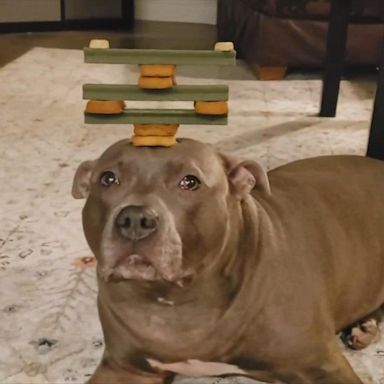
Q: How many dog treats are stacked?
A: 11